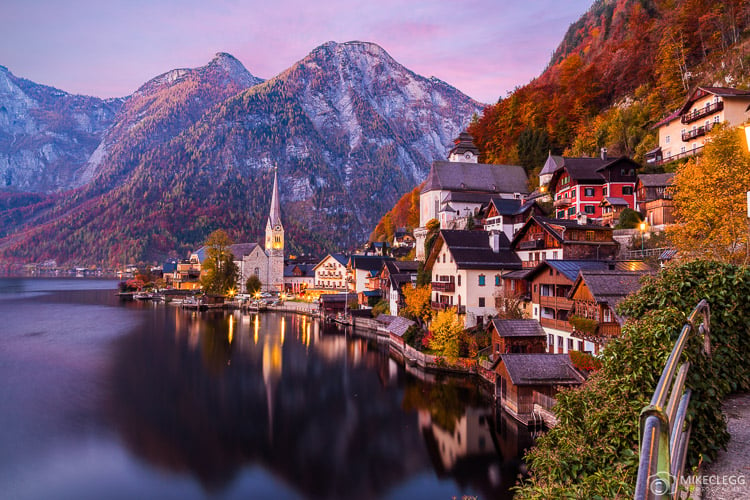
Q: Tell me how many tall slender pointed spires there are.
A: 1